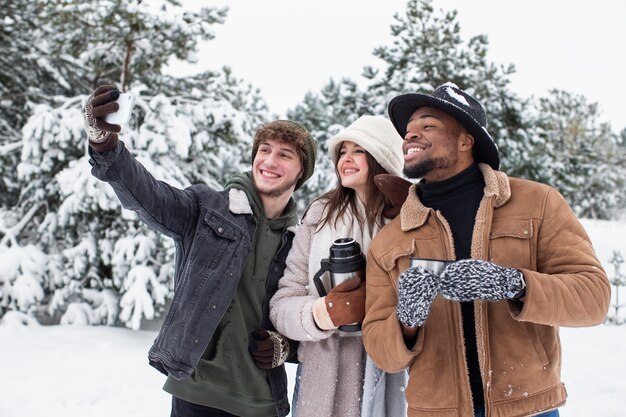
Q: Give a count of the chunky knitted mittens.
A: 2